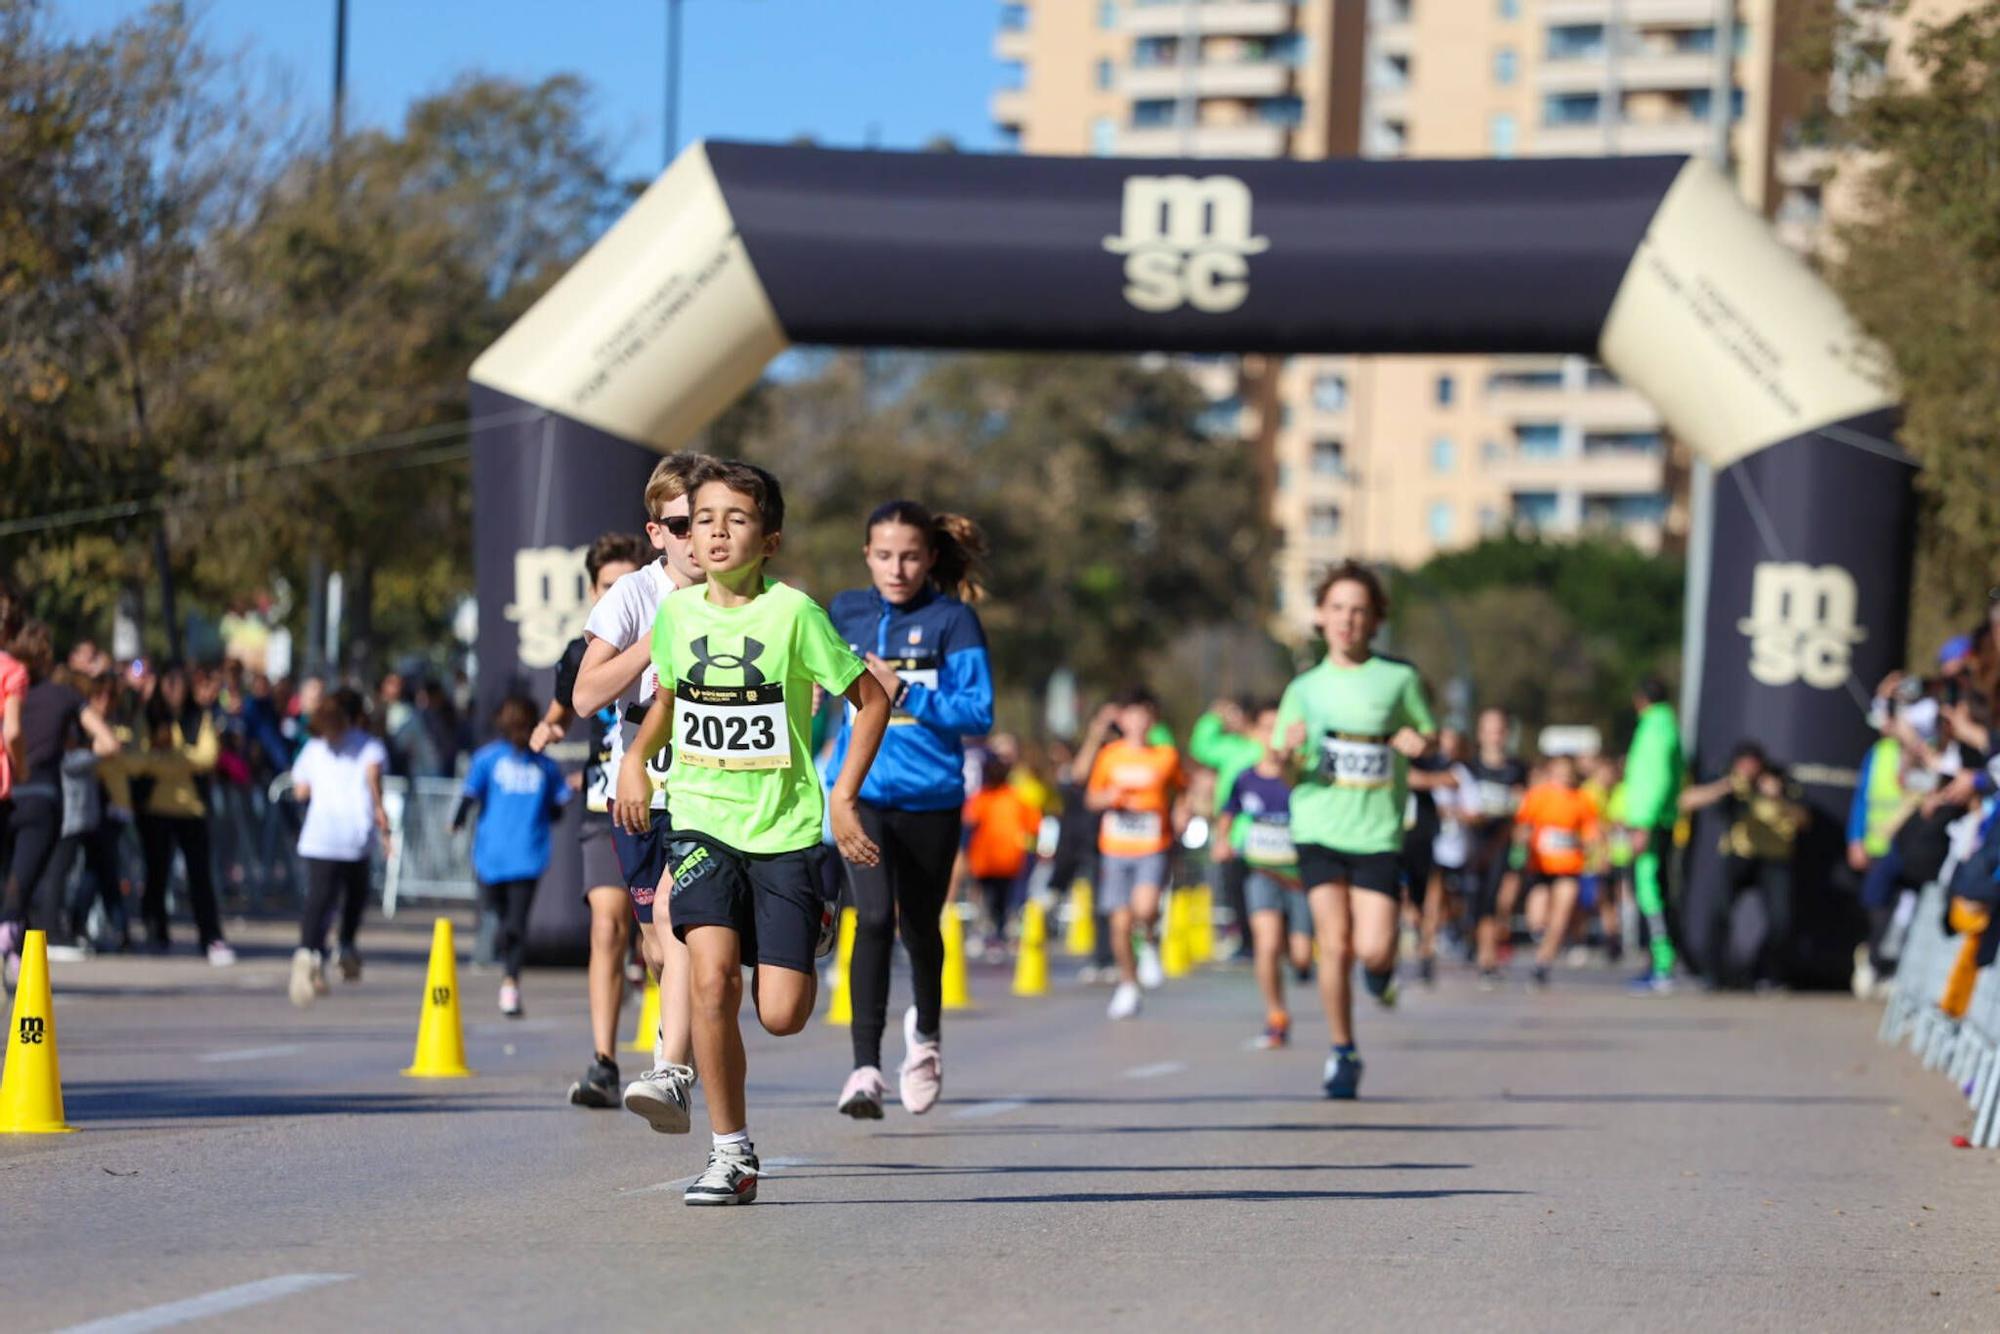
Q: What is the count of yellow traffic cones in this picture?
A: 9